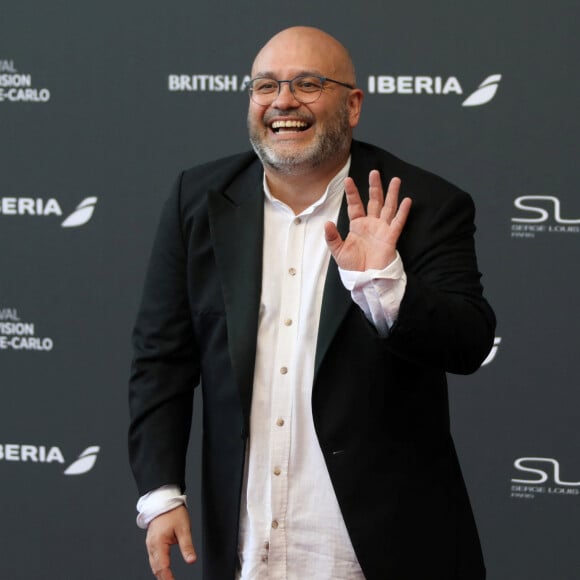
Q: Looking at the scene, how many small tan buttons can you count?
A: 7